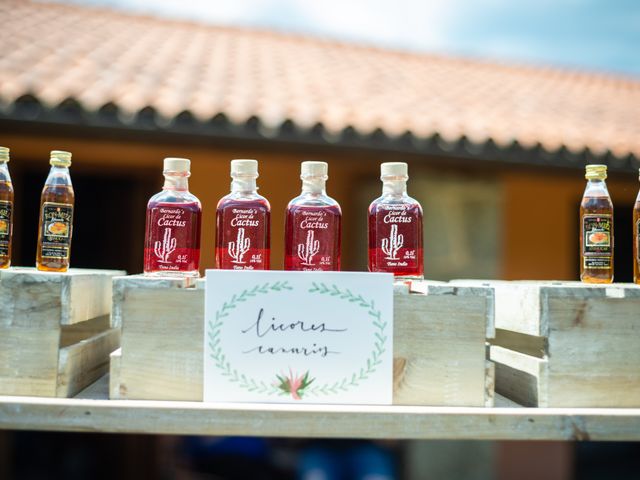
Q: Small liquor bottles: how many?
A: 8